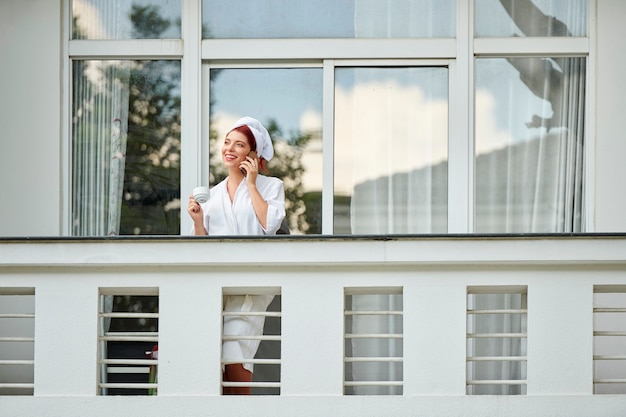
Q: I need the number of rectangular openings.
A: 6